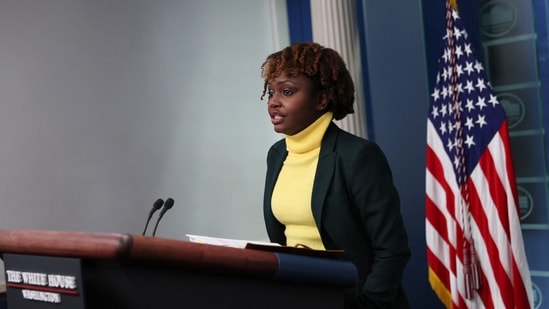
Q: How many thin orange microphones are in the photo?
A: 0